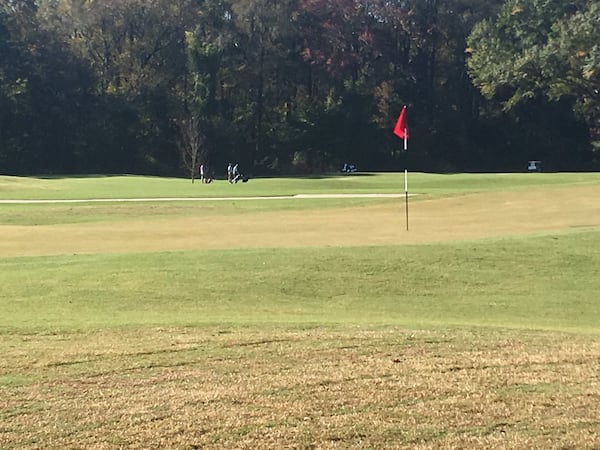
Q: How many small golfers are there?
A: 3